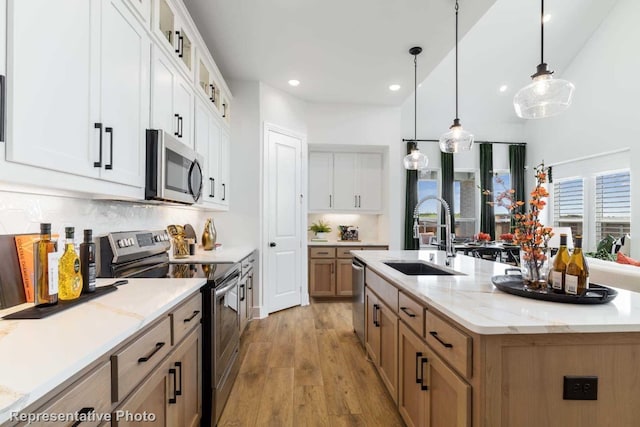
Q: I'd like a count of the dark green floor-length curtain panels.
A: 4